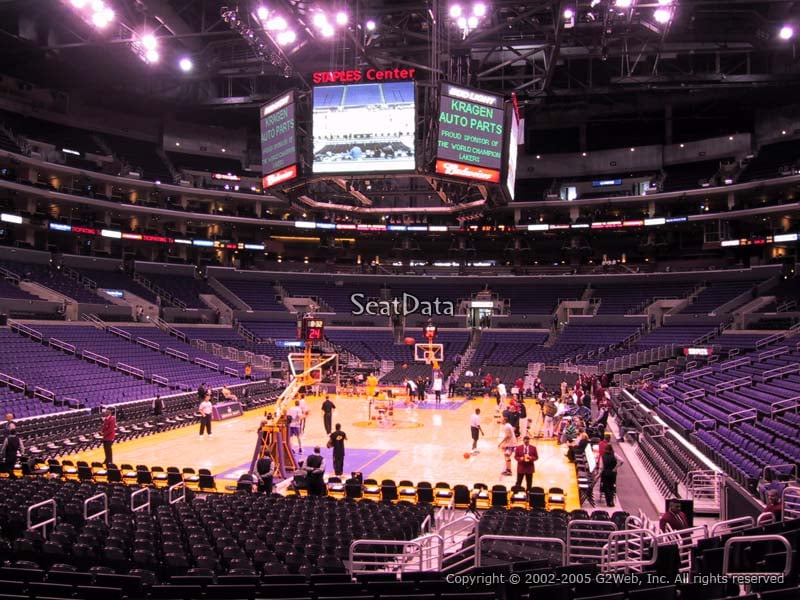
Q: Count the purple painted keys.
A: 2